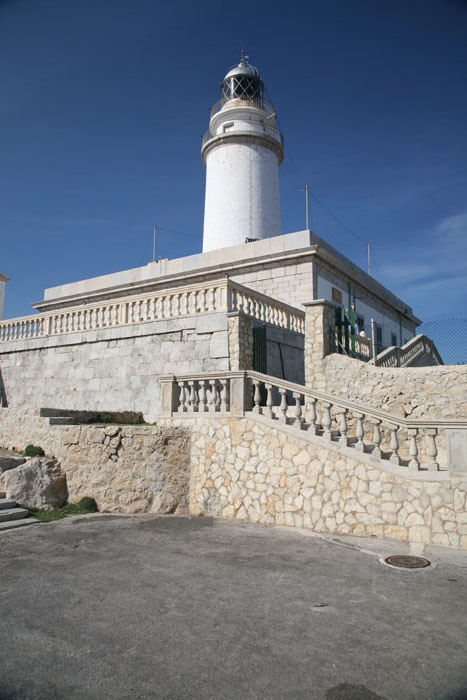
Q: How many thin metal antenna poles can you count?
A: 3